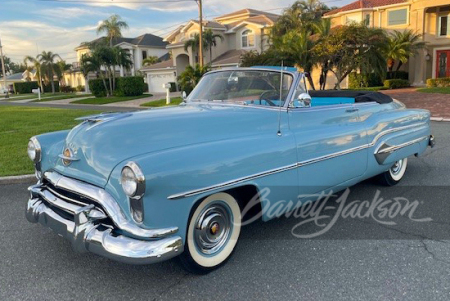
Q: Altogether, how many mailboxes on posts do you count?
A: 2